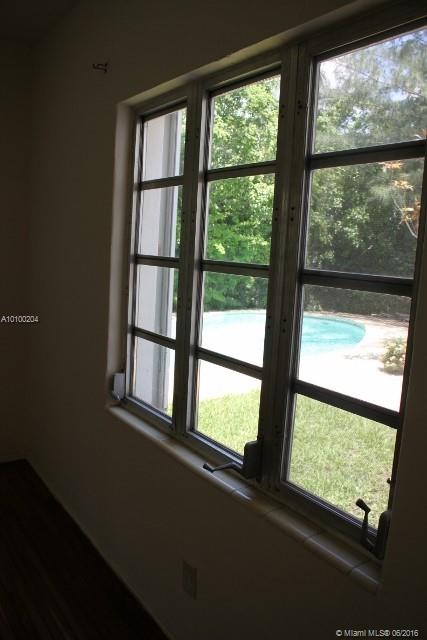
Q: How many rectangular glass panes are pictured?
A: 12